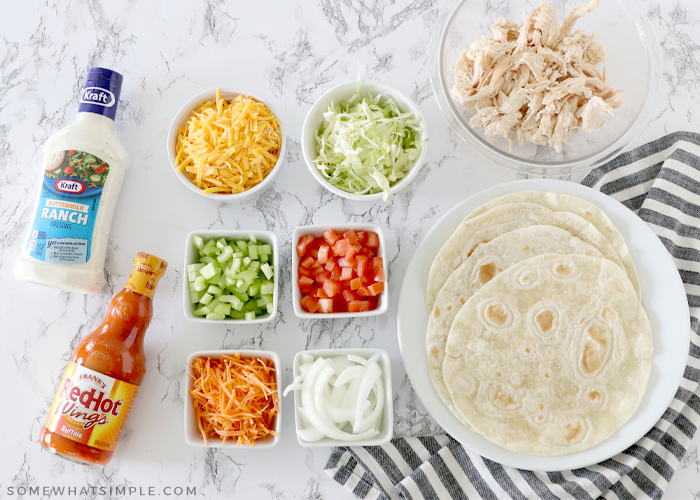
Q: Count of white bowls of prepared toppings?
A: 6